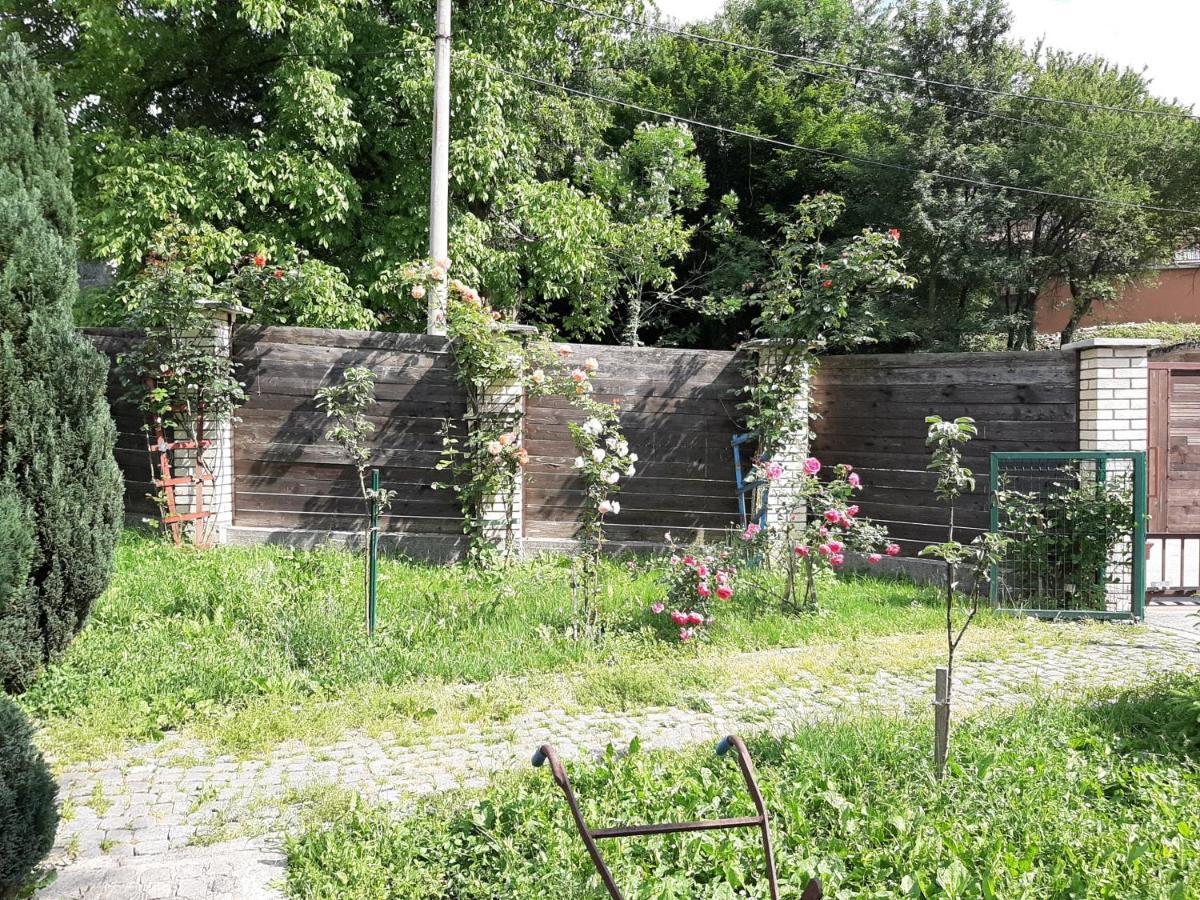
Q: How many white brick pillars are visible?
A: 4